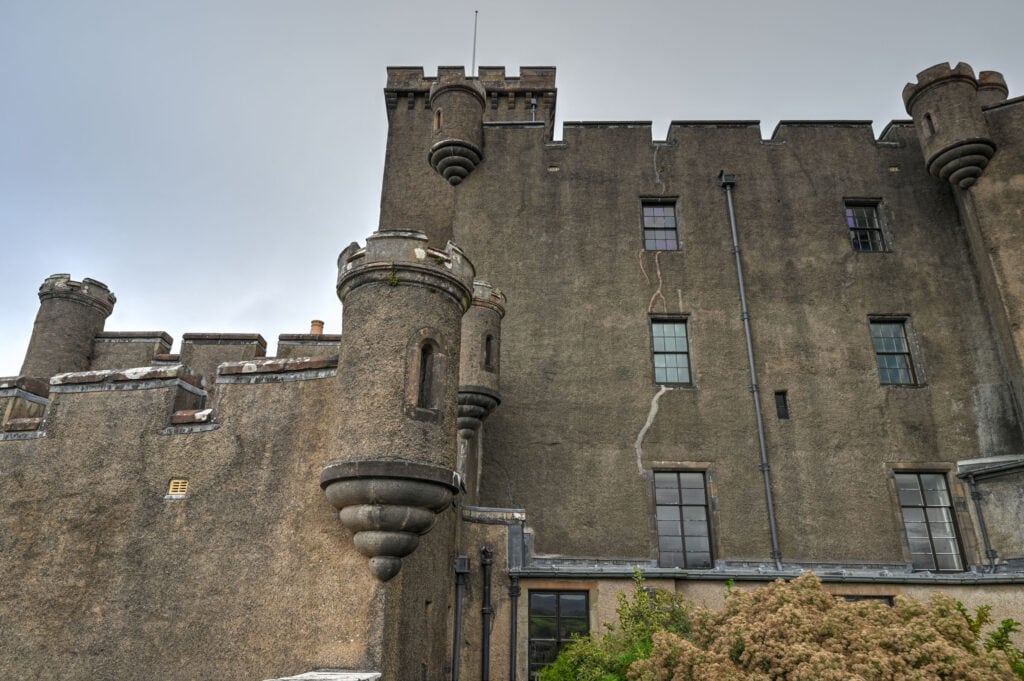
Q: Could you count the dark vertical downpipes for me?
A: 5